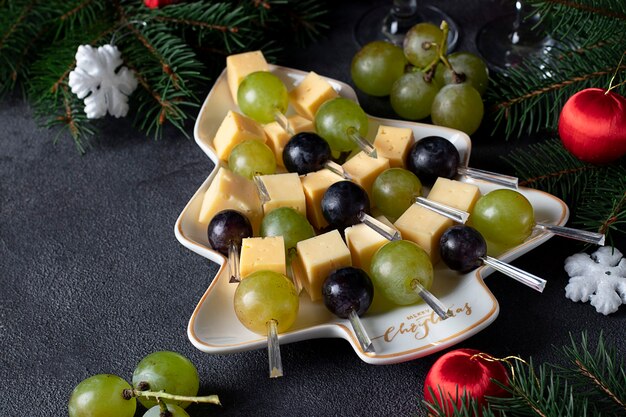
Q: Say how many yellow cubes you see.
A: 14